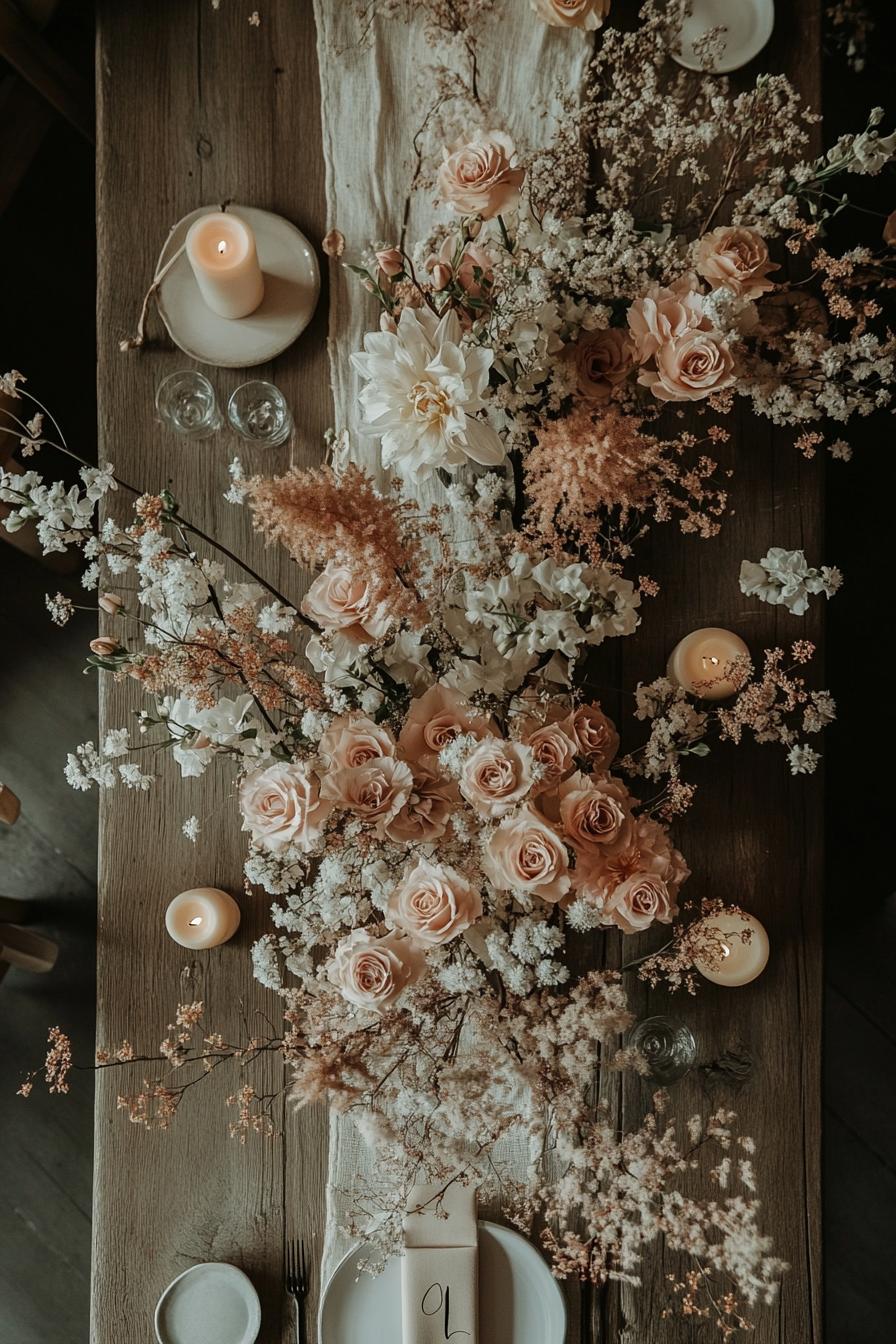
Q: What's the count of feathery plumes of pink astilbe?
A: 2